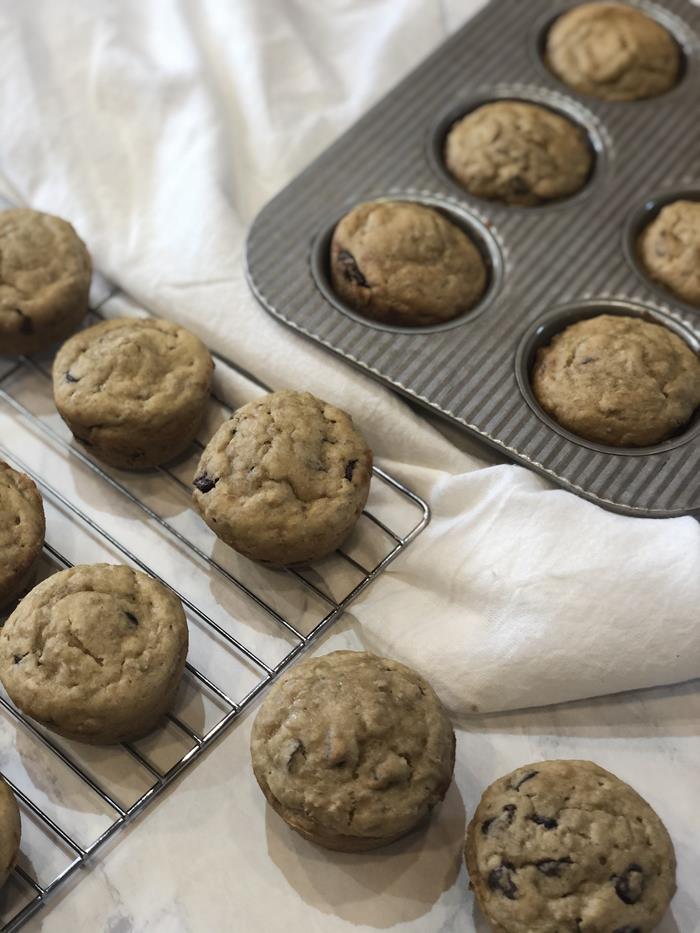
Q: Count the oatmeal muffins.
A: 13